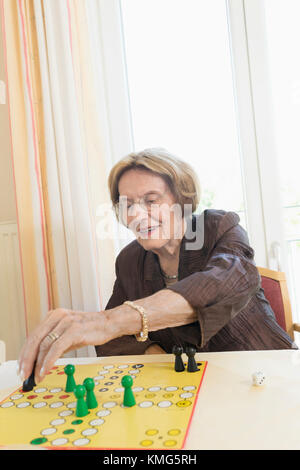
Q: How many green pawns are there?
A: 4